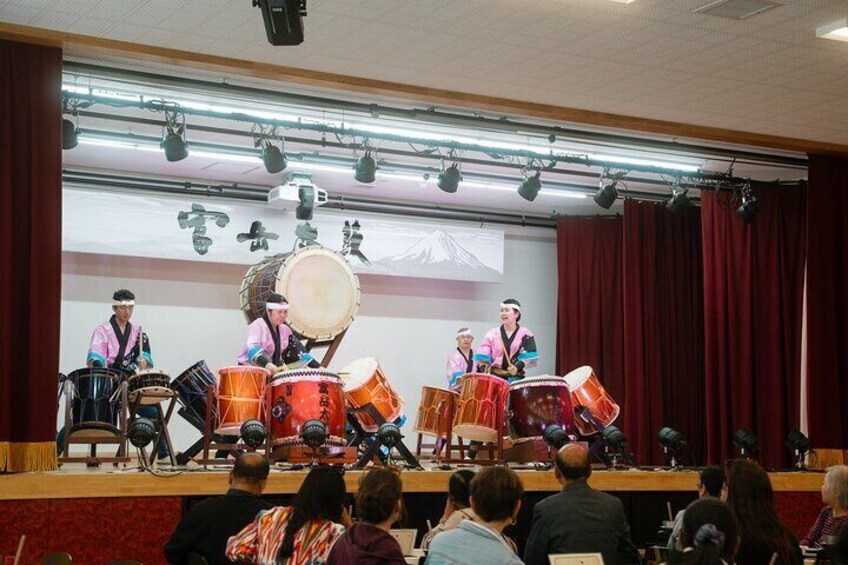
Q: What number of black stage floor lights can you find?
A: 9